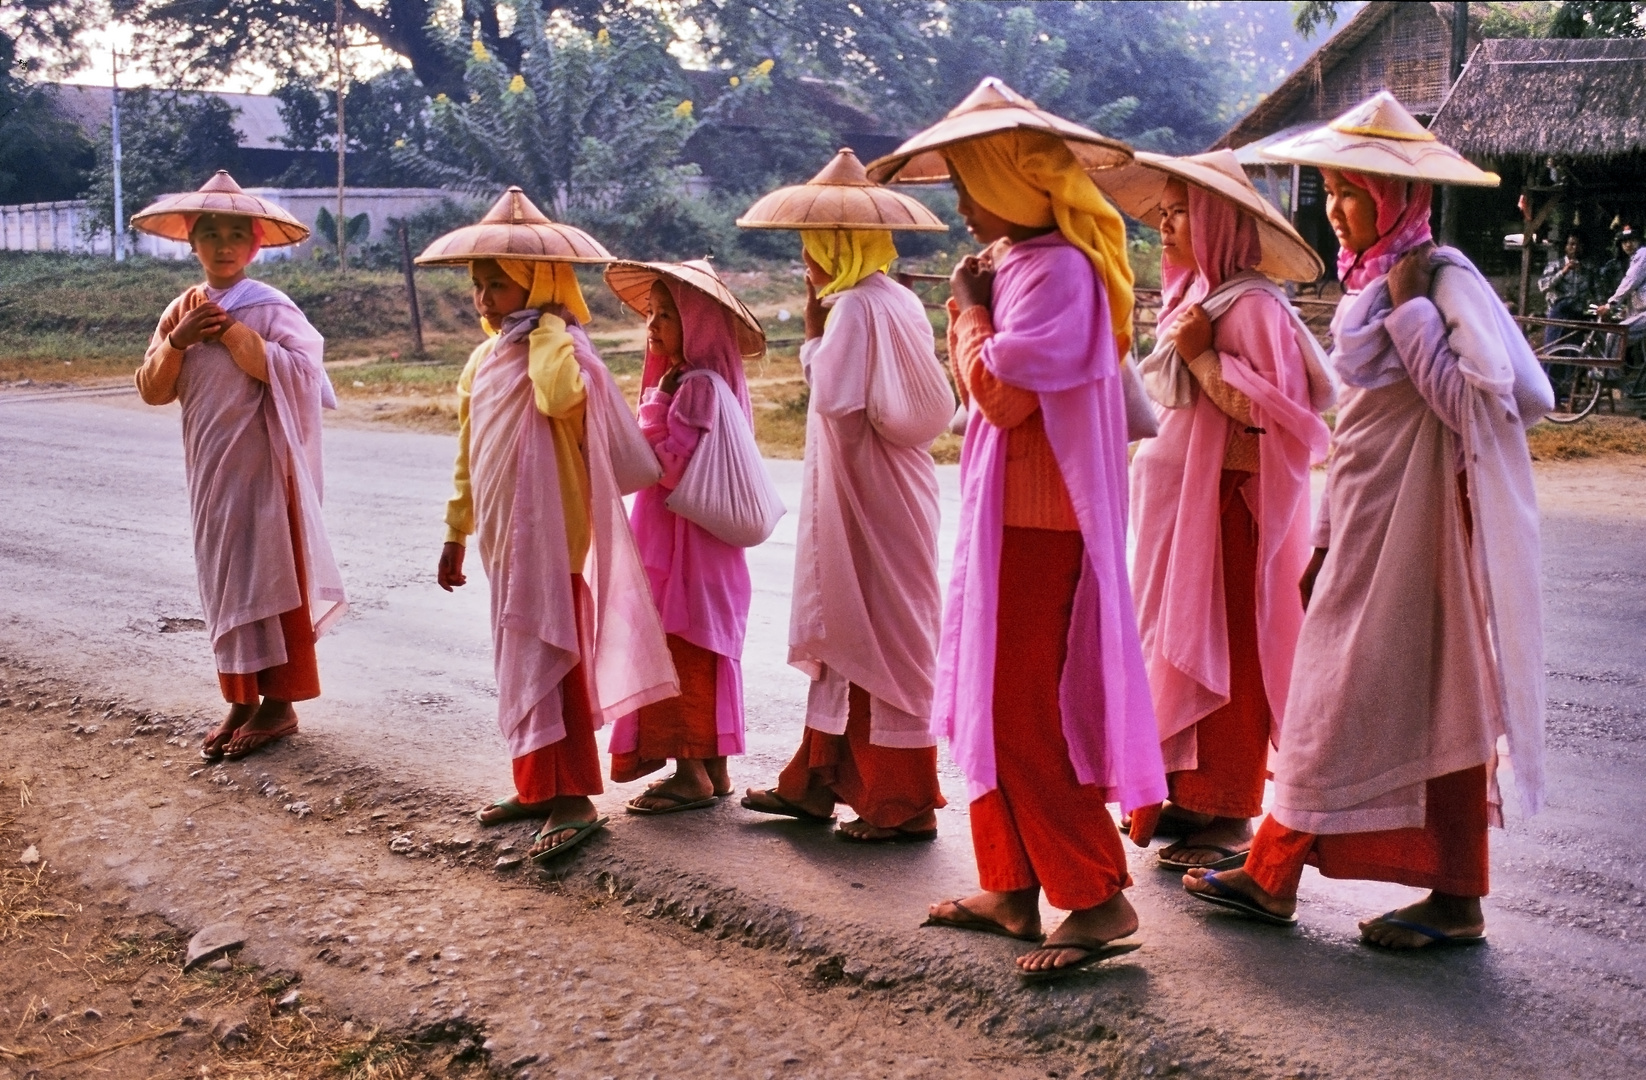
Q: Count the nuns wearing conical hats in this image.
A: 7